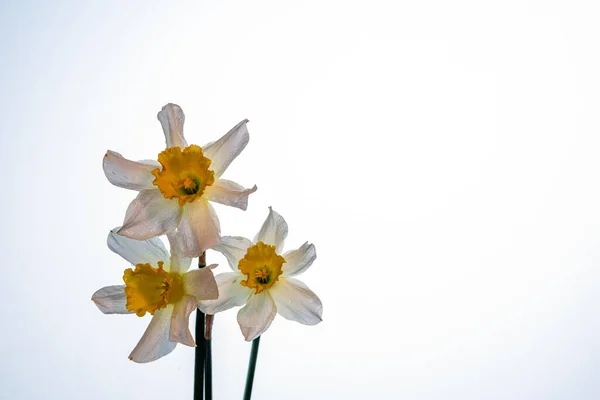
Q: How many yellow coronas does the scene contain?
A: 3